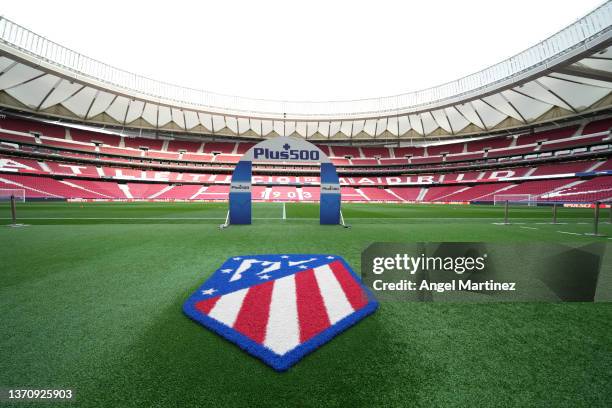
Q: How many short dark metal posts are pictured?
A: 4